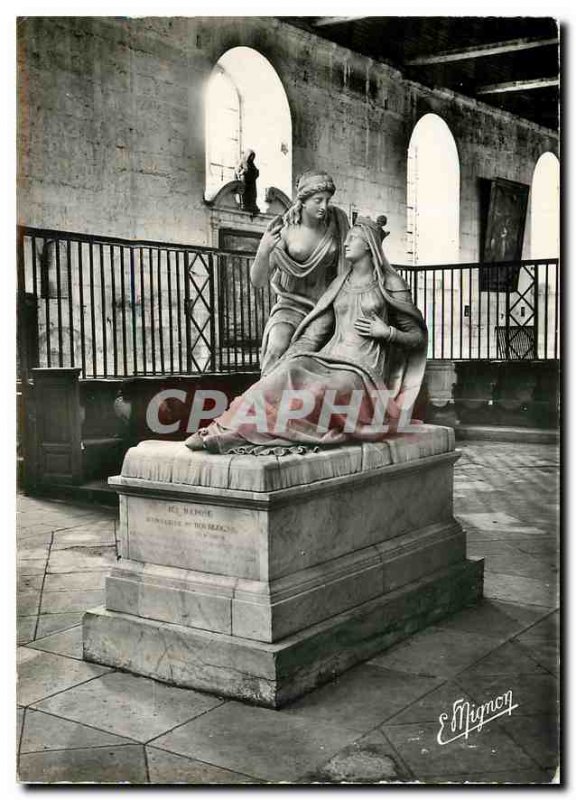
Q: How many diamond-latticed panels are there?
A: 2